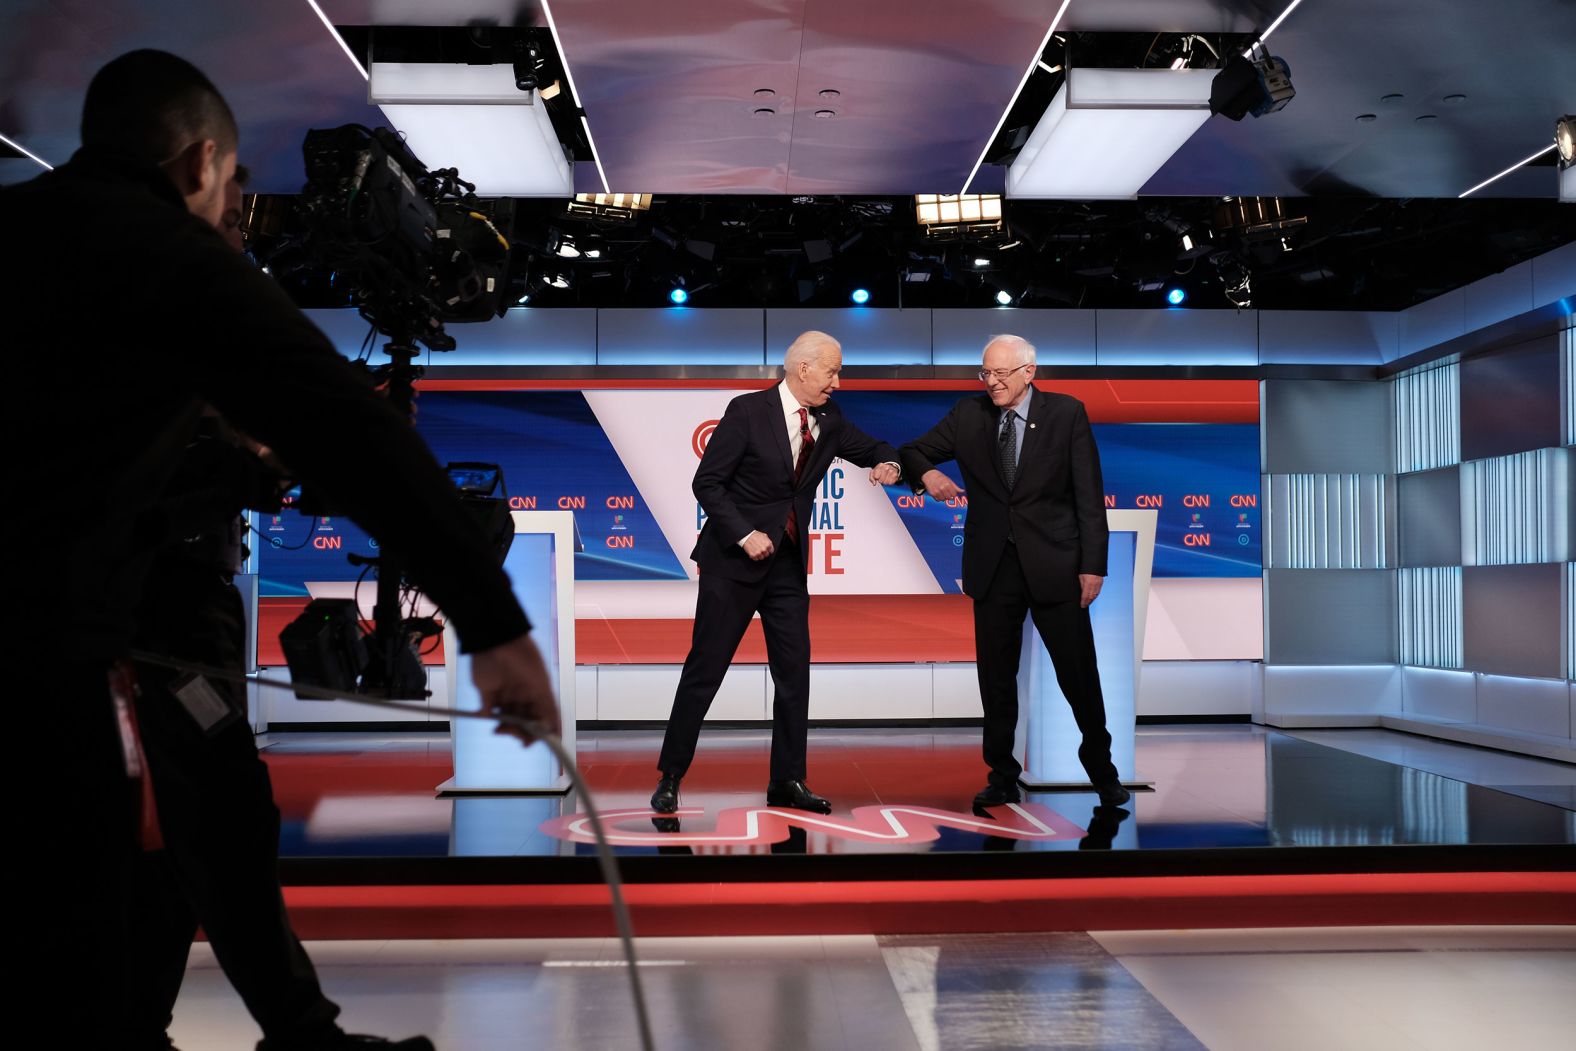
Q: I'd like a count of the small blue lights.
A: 3